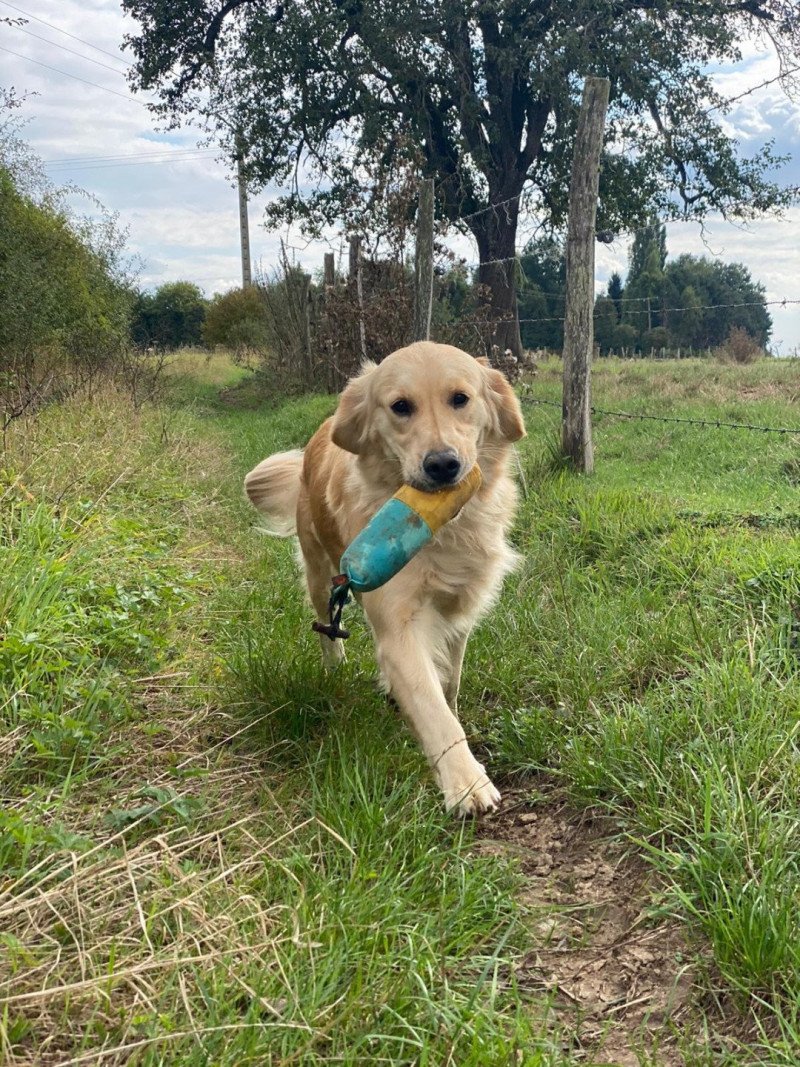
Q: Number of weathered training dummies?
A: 1